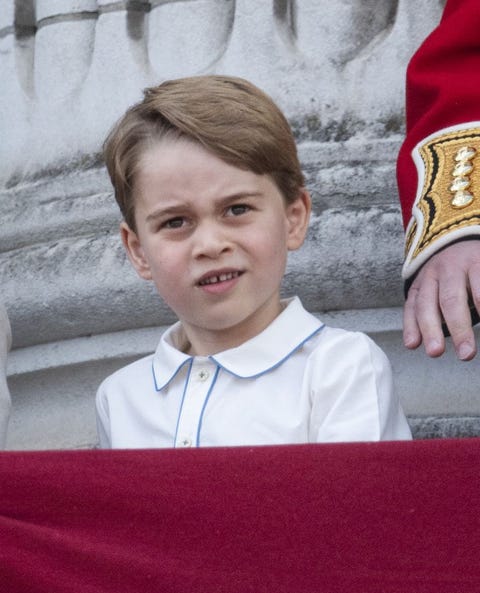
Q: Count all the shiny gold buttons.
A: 4